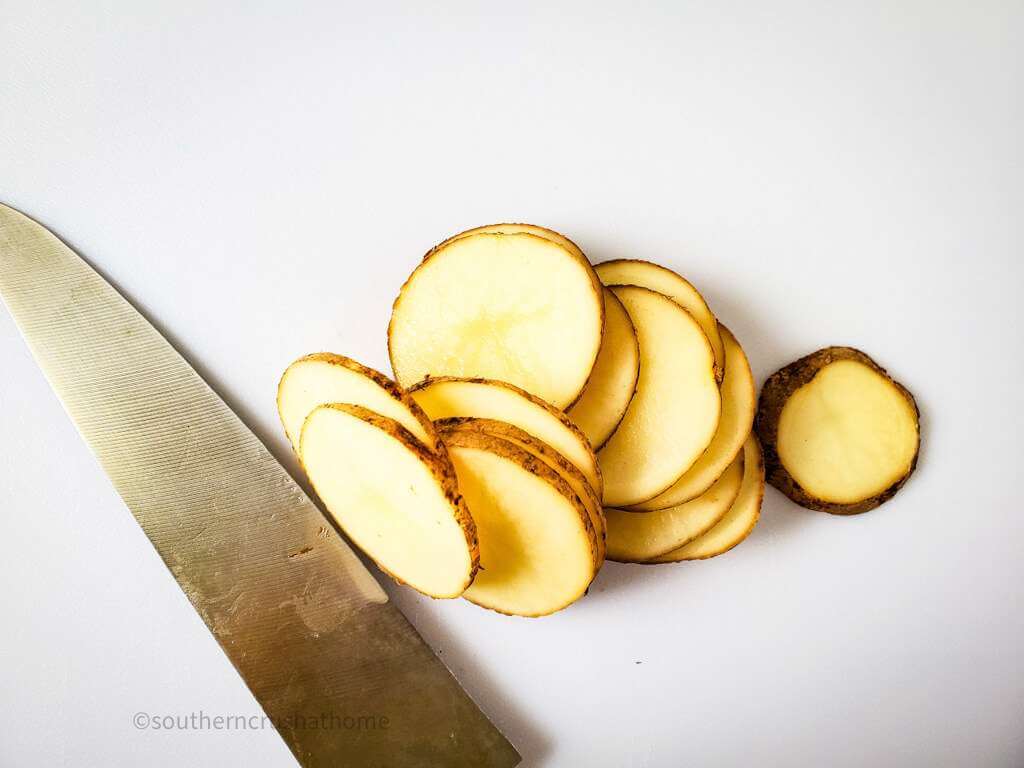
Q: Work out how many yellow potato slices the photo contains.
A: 14